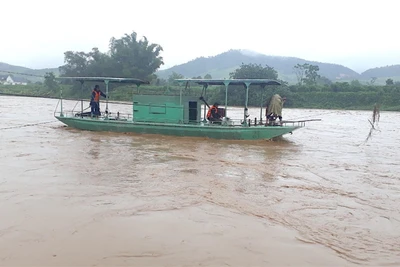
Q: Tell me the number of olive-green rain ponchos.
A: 1